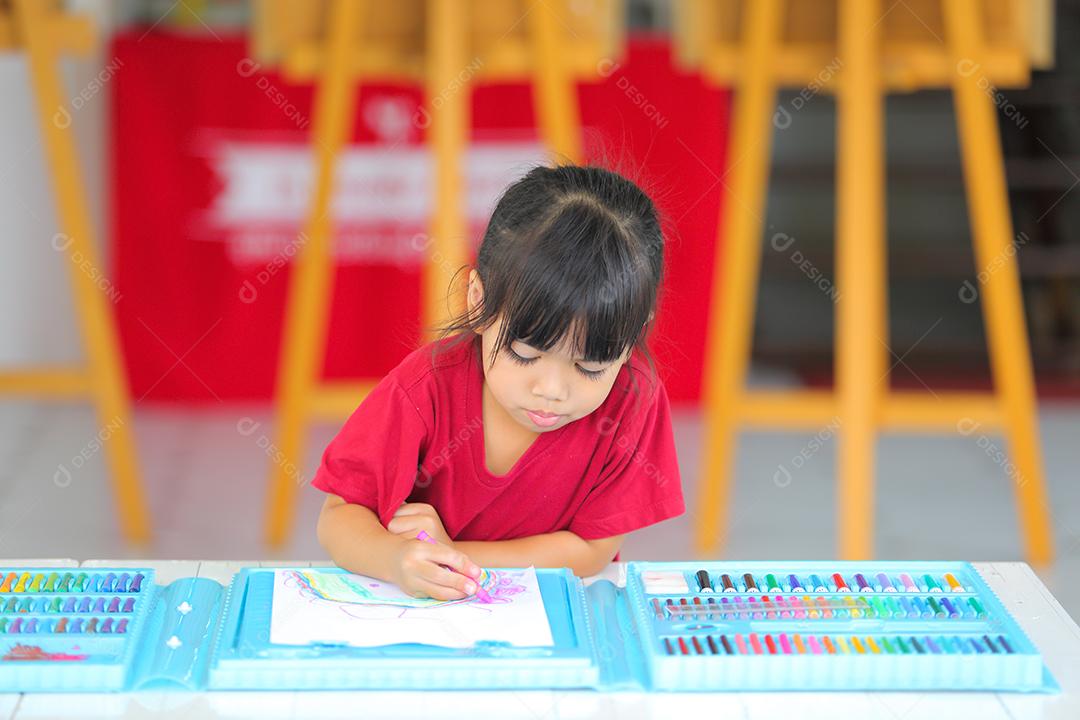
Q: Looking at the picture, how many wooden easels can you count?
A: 3